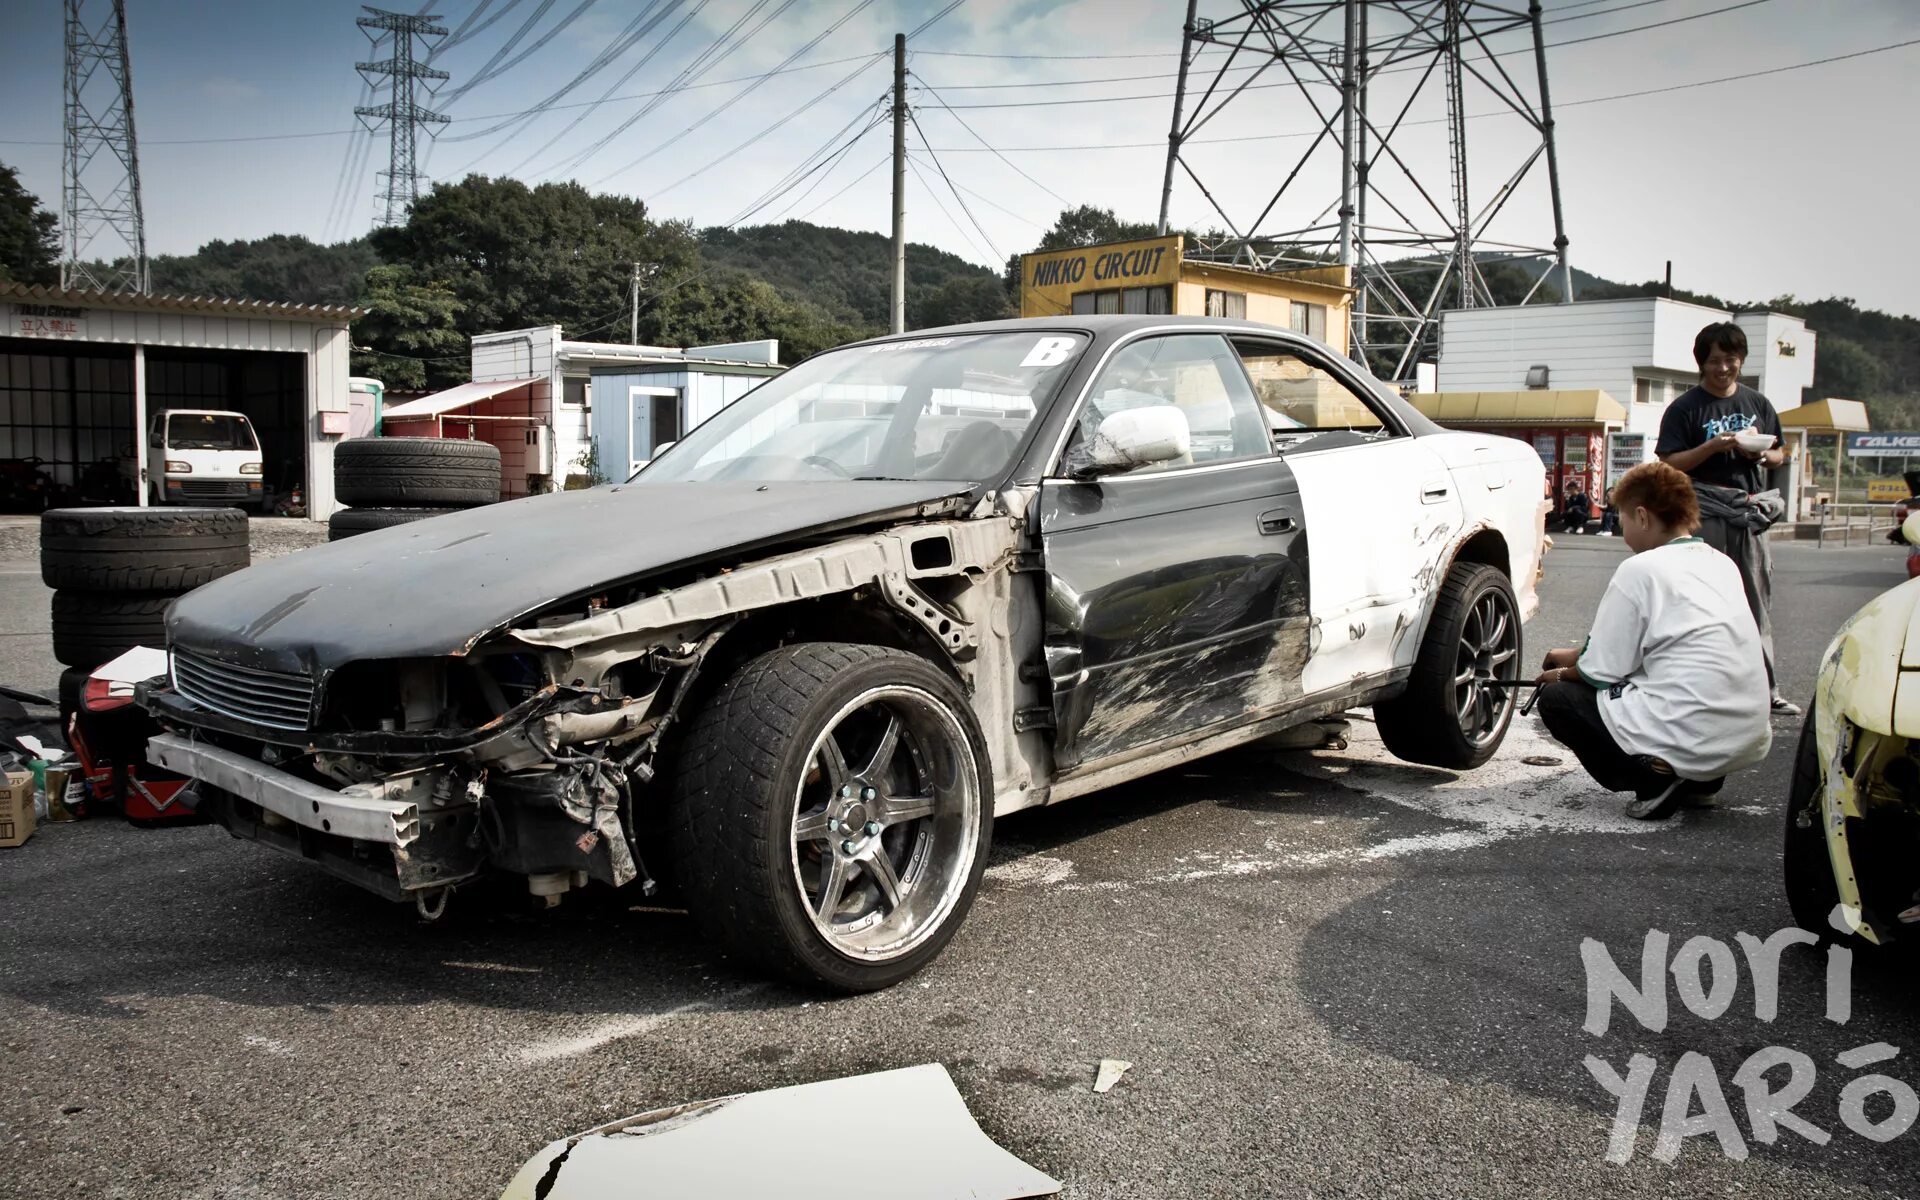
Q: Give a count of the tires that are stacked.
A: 5